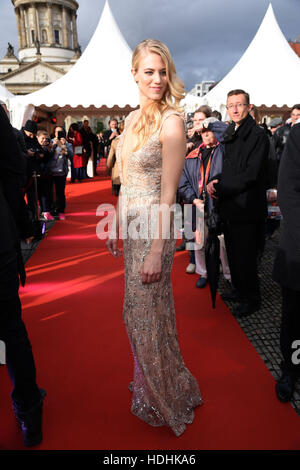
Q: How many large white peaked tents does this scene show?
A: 2